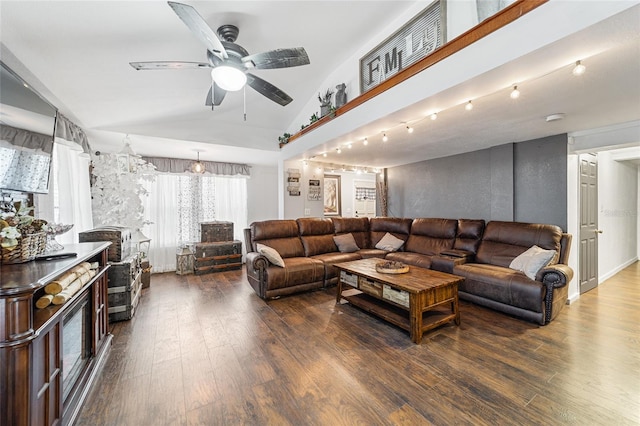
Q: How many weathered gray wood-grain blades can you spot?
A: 5